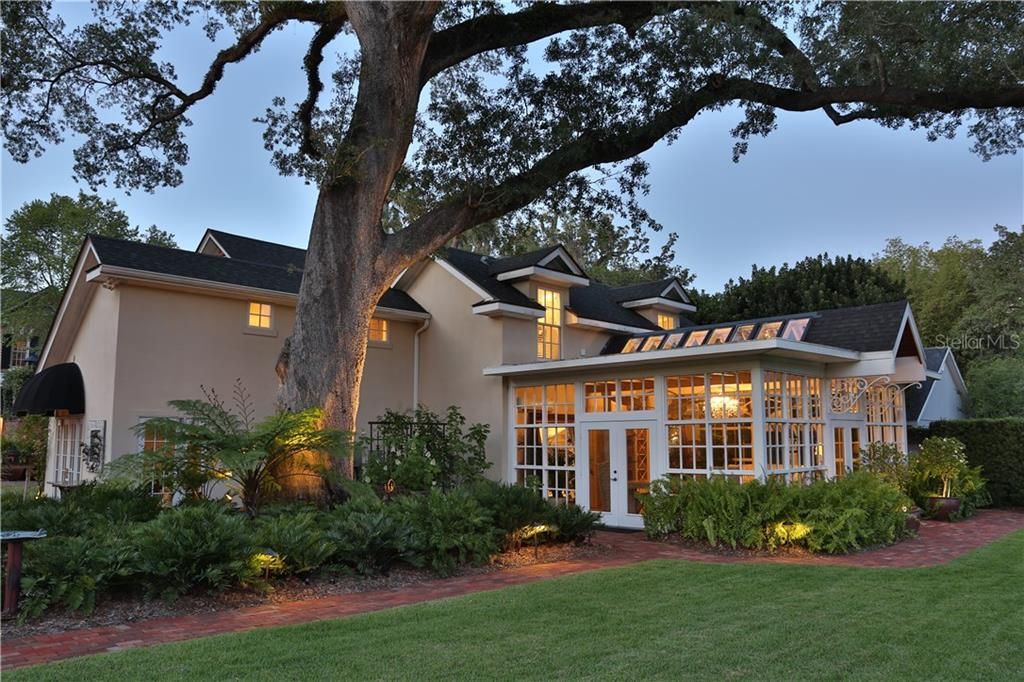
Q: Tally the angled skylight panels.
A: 8